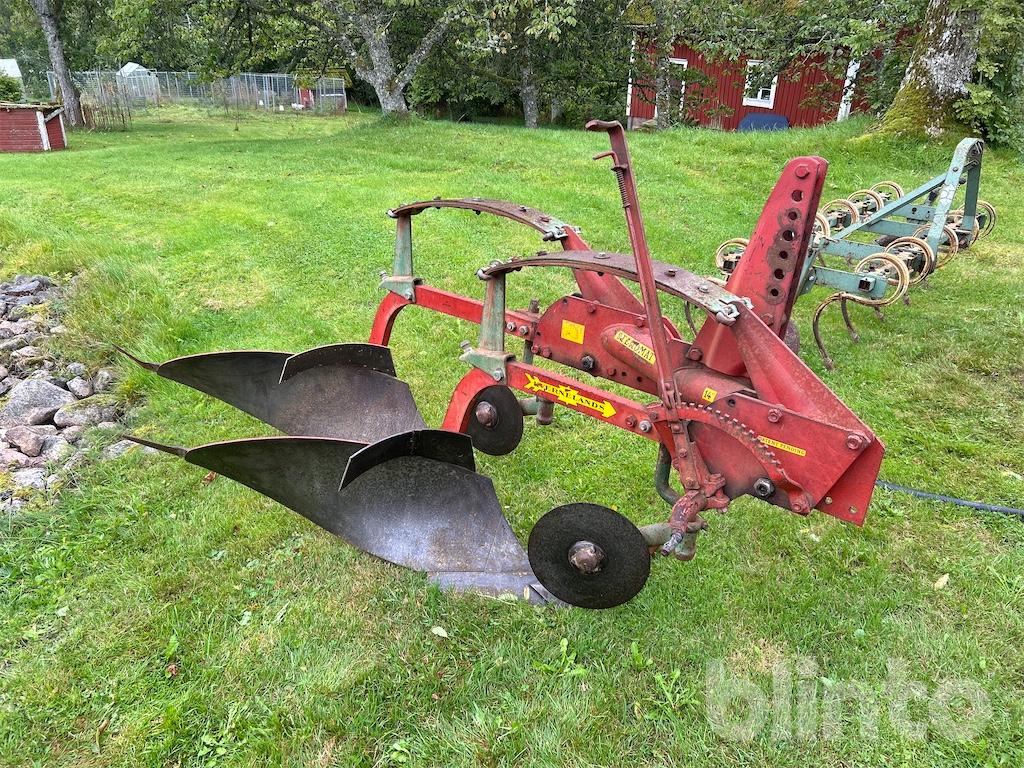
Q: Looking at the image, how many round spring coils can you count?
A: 10